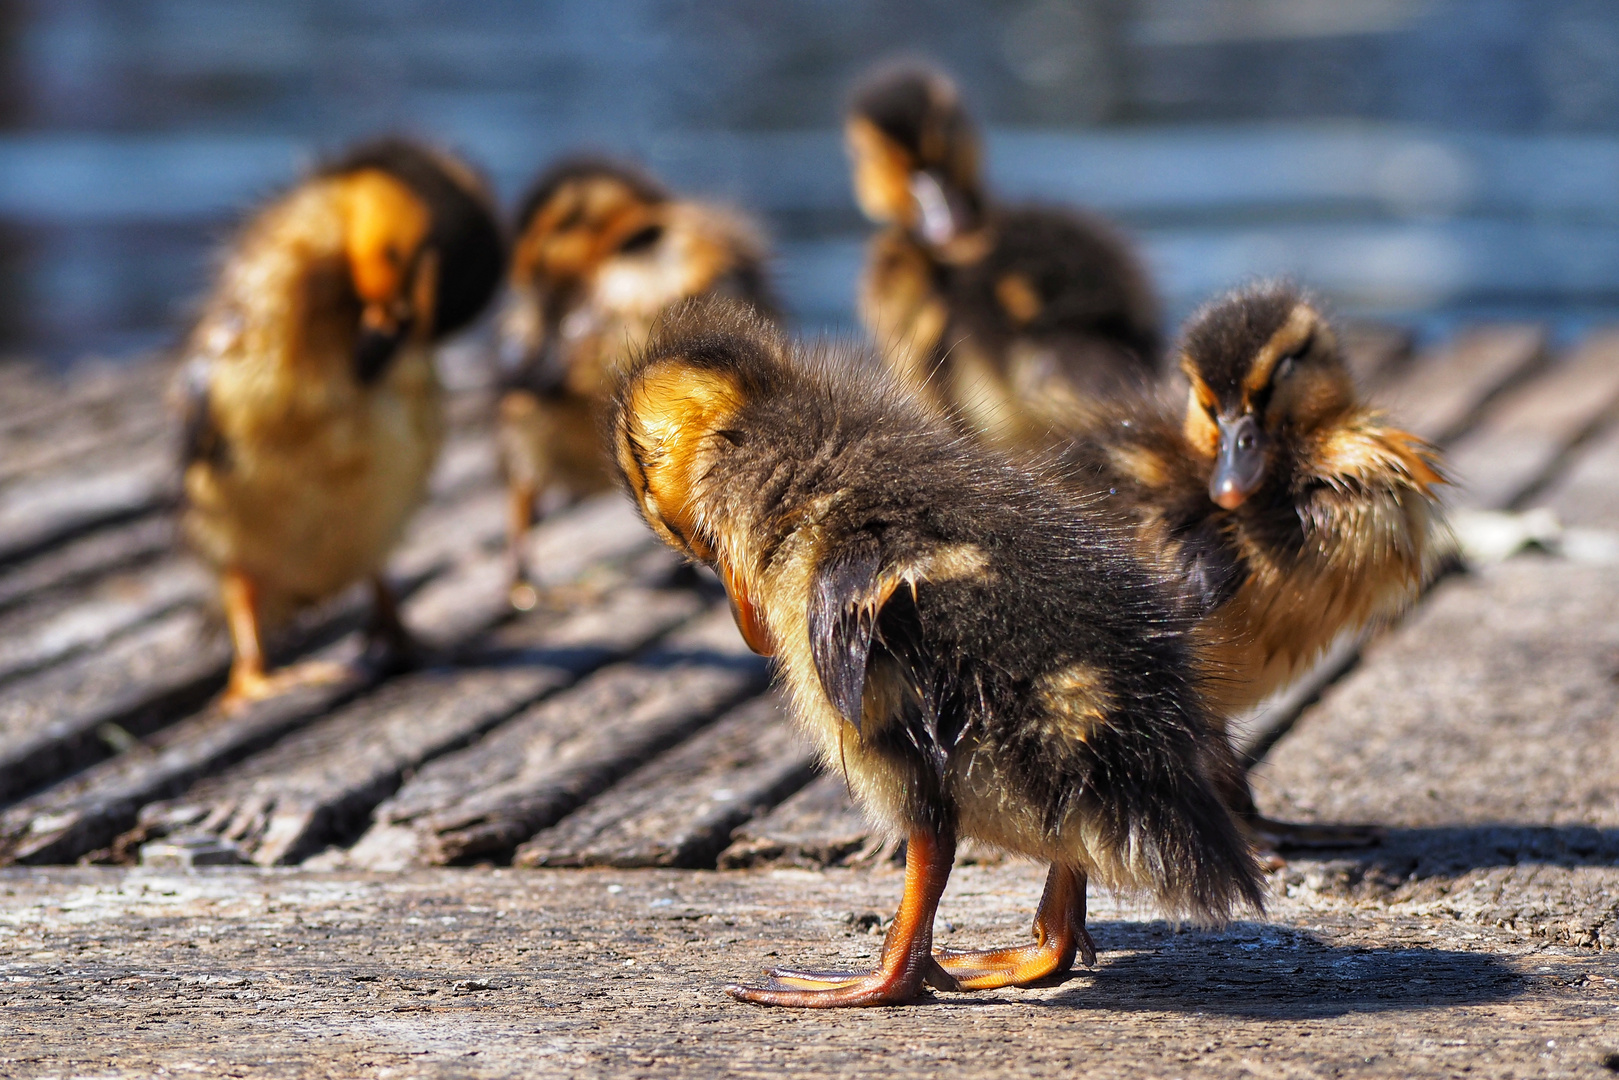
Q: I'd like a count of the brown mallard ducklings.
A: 5